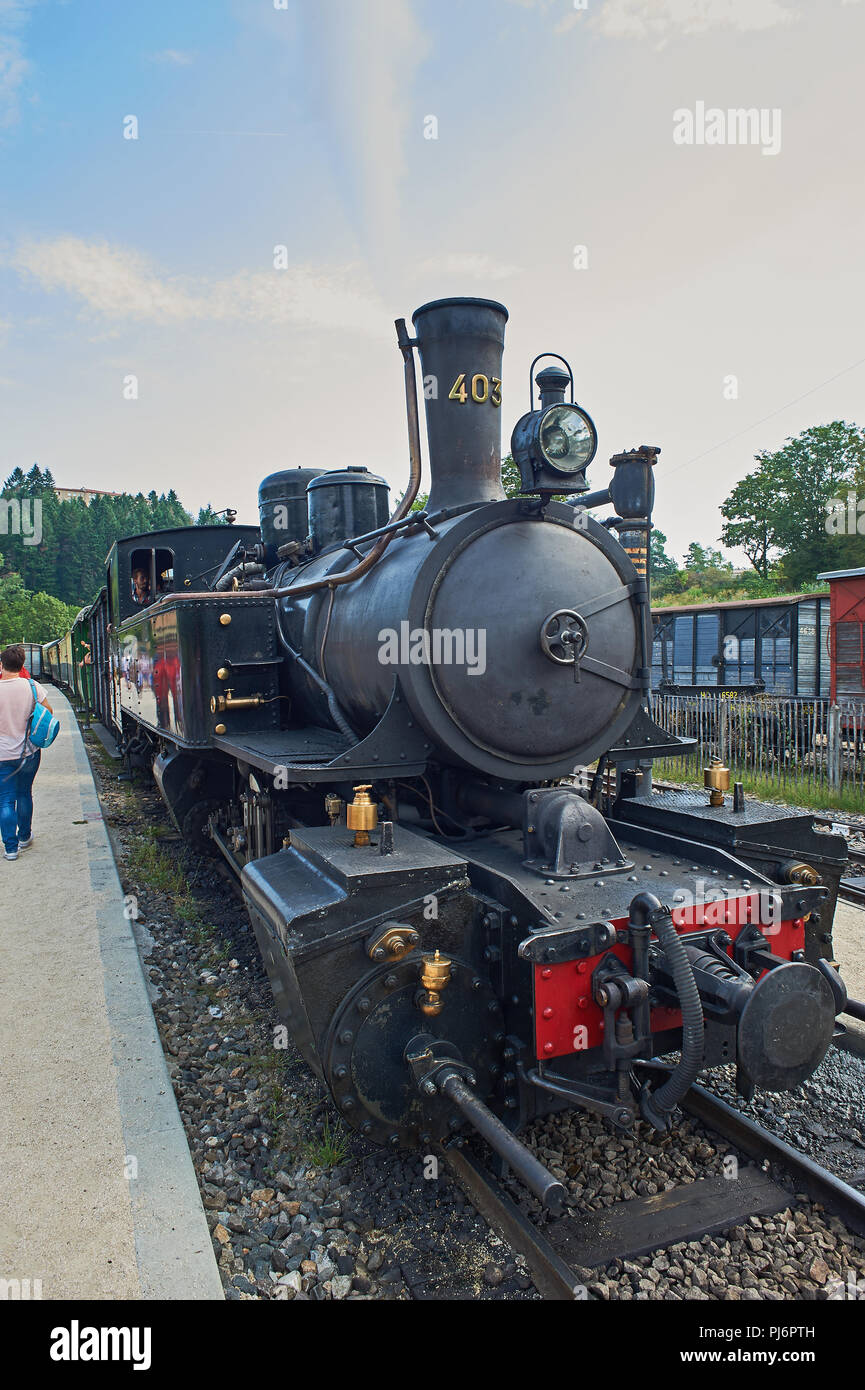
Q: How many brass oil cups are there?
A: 3